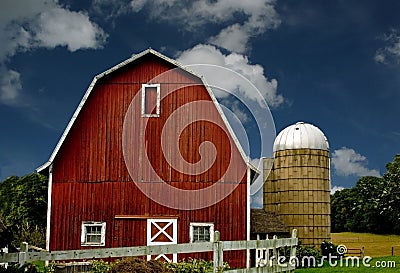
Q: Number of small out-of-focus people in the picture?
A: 0